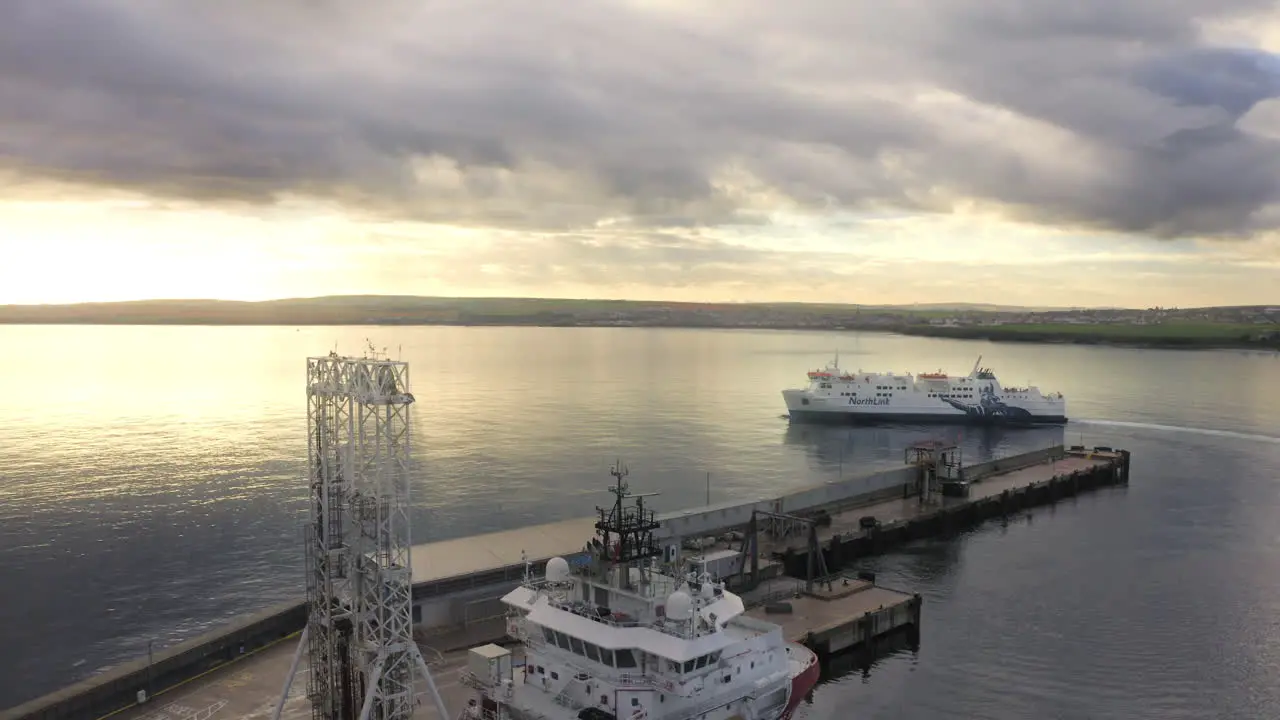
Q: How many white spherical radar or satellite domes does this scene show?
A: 2